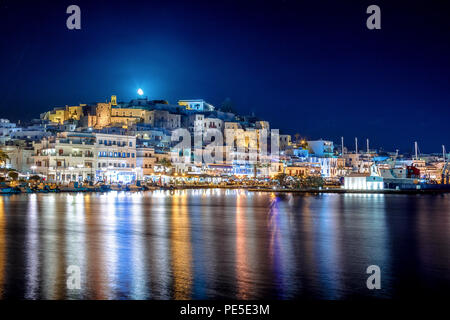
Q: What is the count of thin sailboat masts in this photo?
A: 5